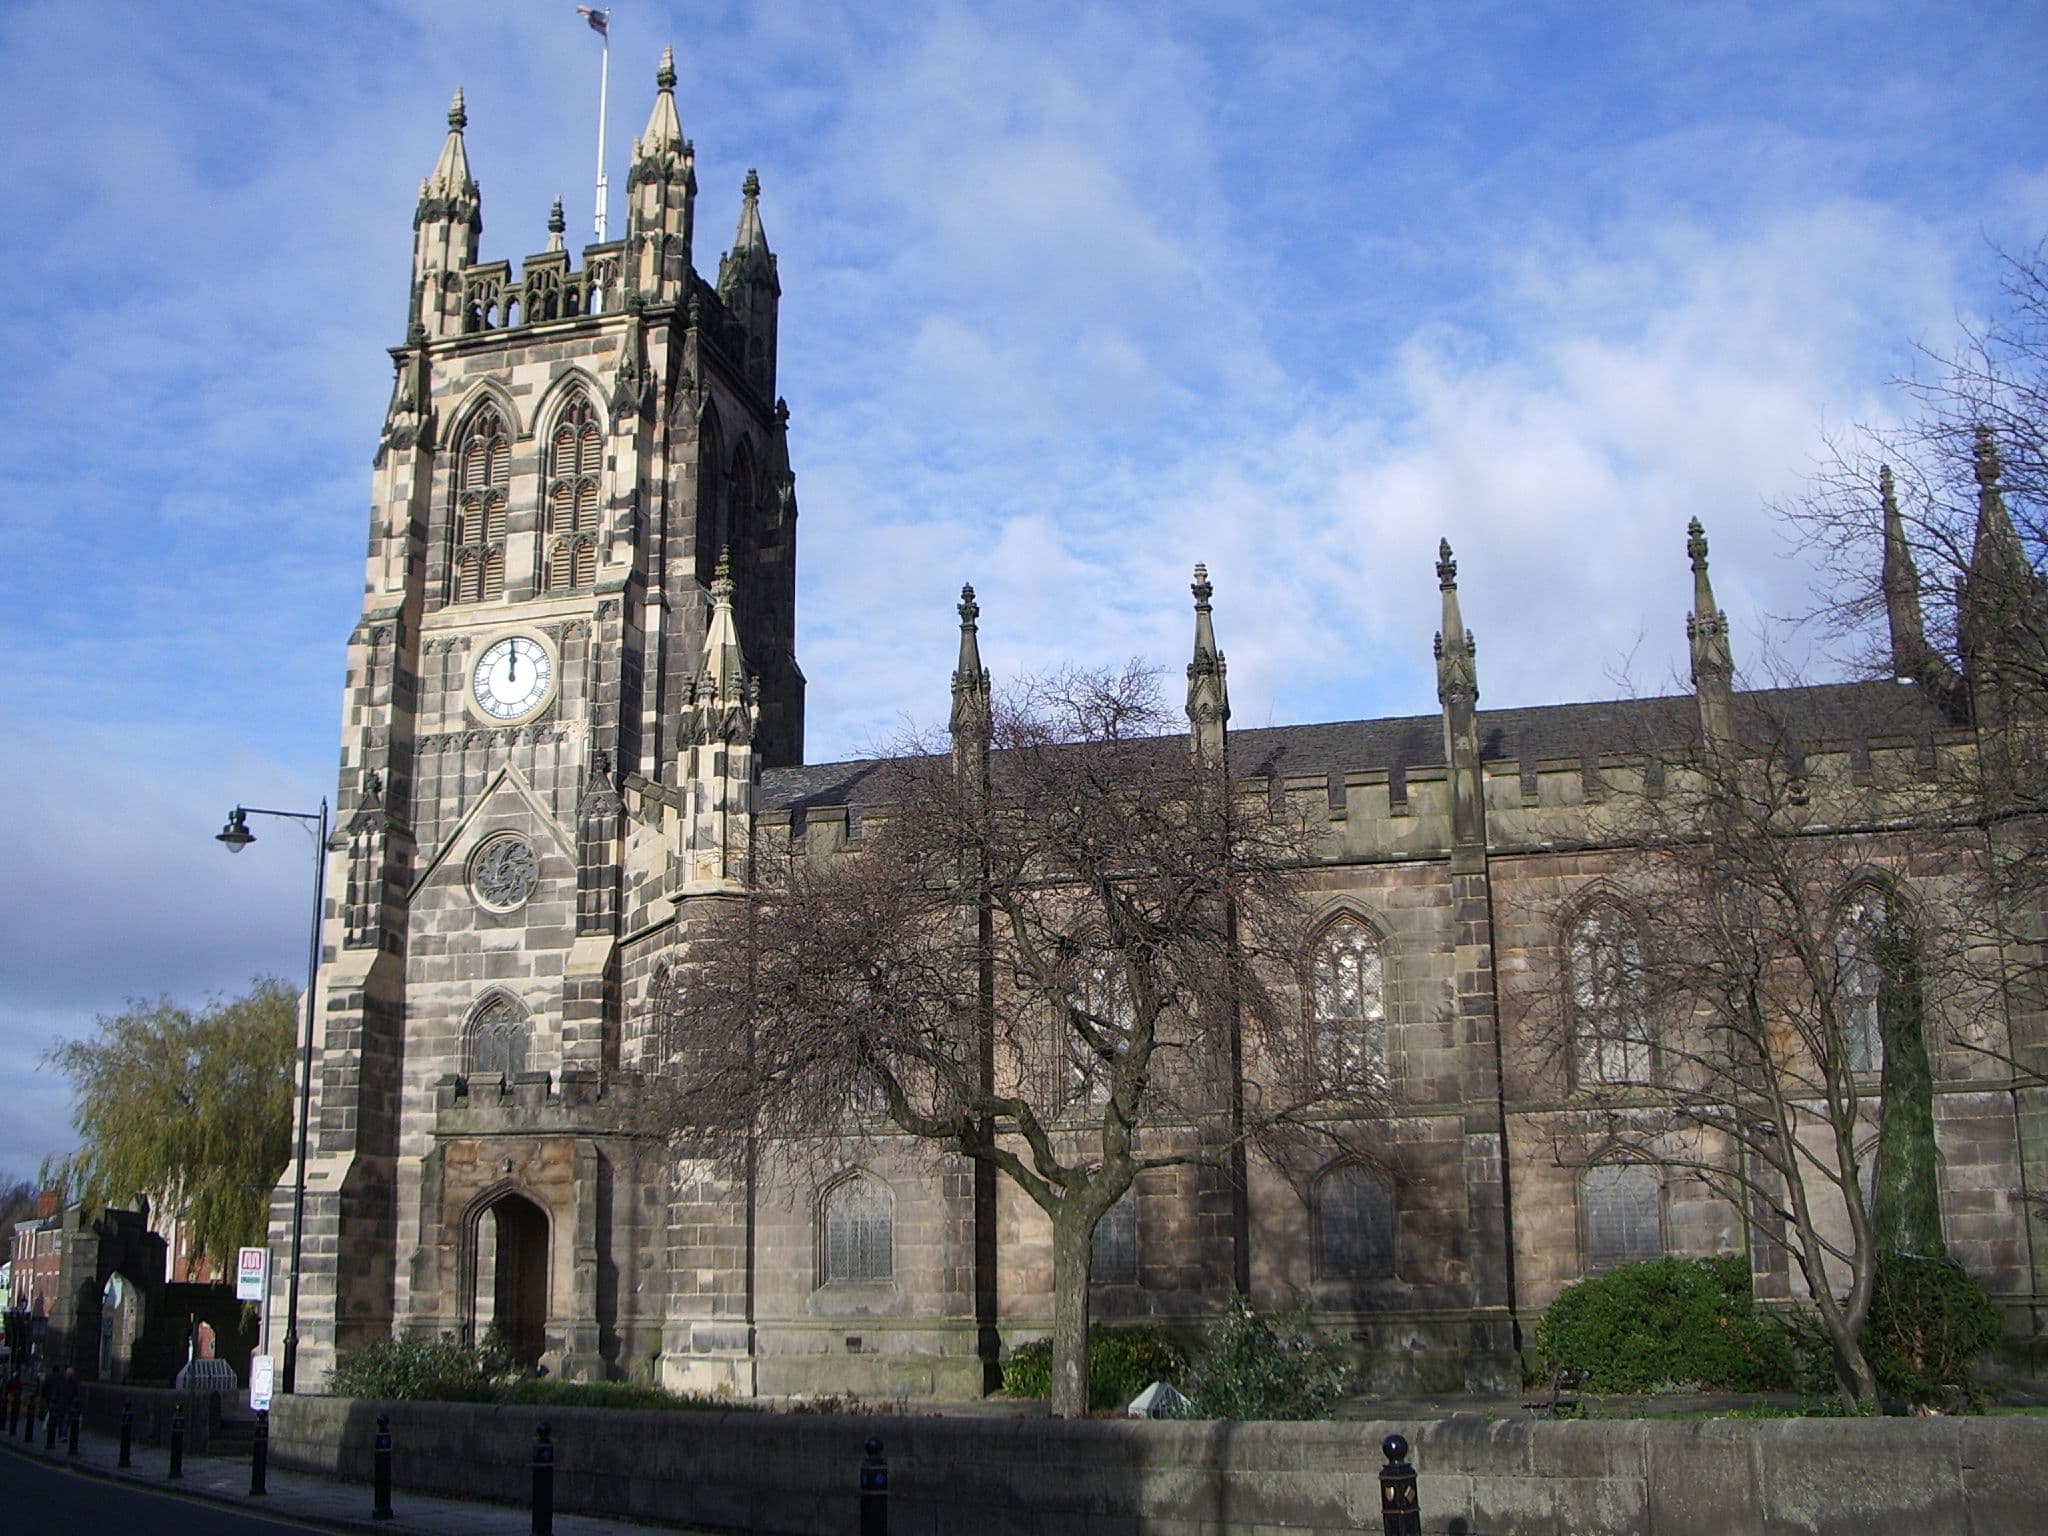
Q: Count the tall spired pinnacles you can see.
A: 11